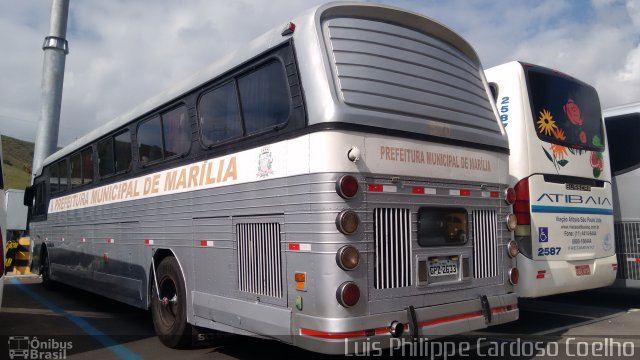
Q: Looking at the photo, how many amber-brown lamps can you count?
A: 4